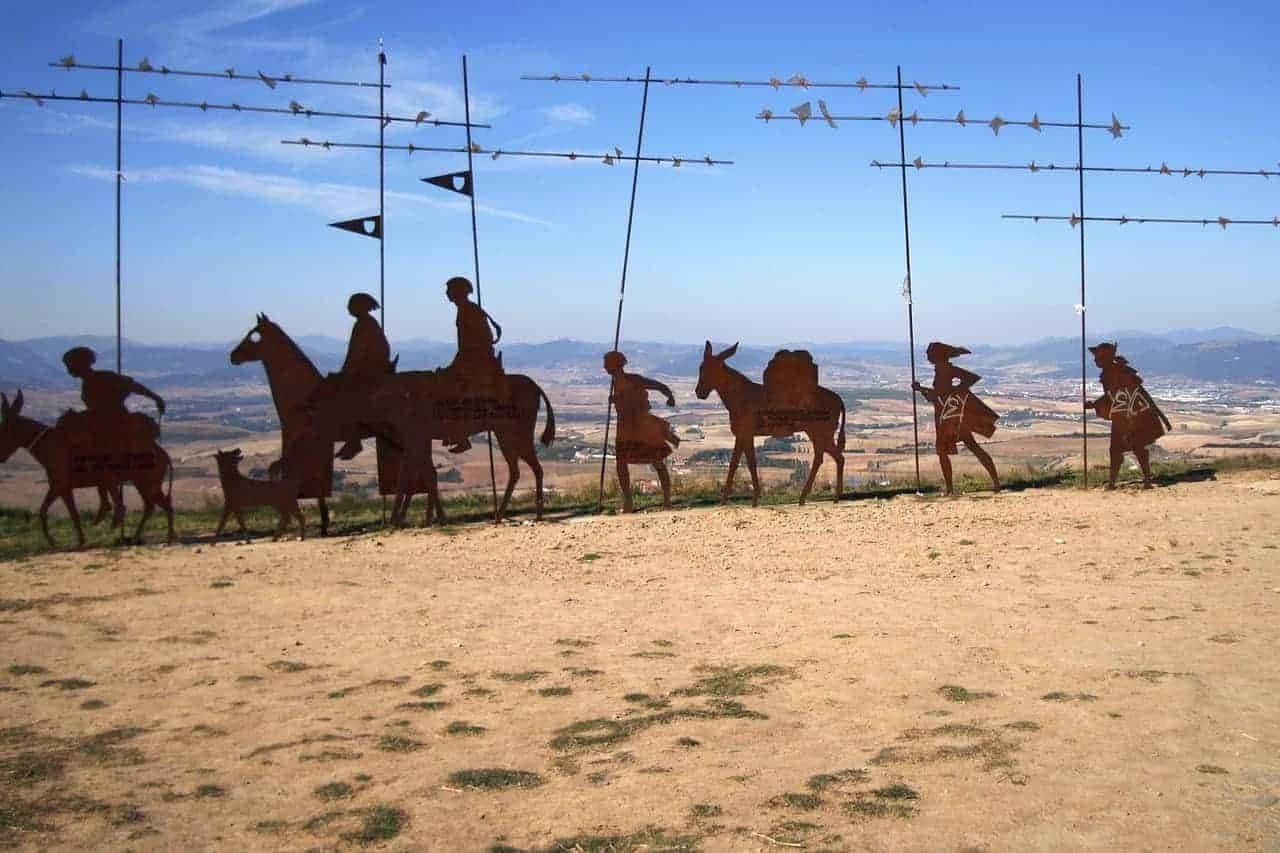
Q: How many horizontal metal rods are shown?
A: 7